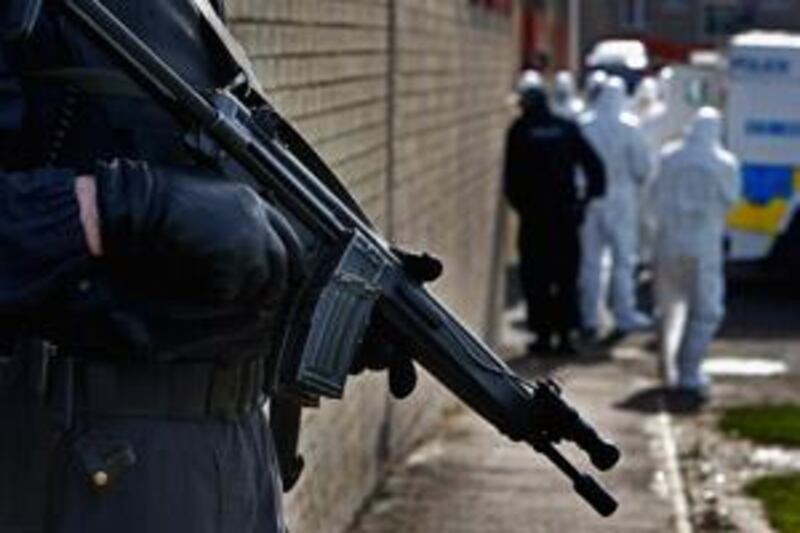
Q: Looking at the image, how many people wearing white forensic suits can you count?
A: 5